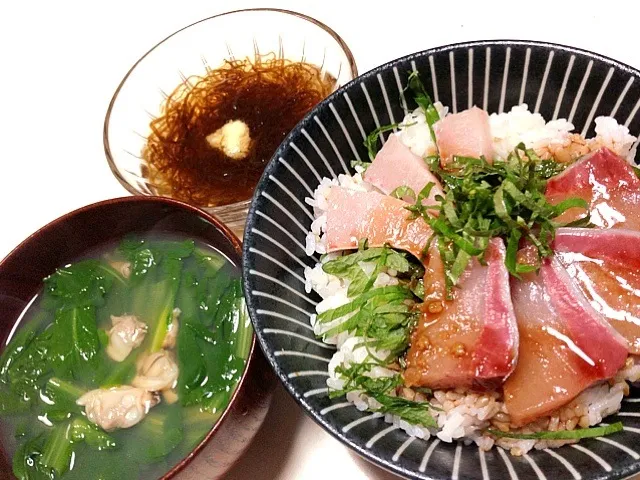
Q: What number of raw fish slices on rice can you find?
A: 7